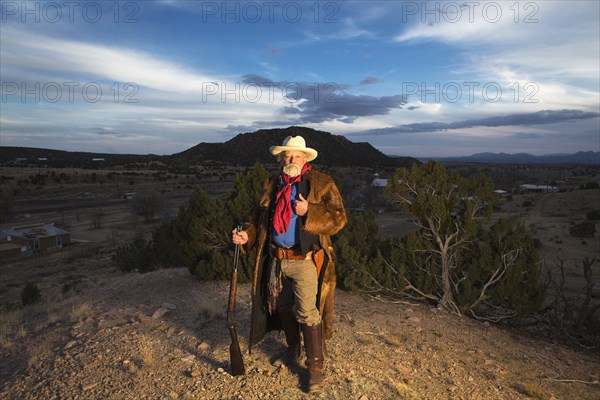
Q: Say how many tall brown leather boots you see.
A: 2